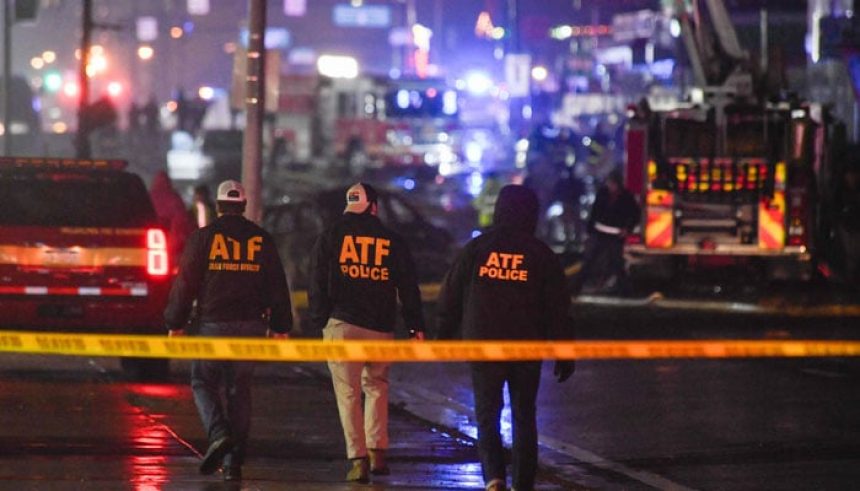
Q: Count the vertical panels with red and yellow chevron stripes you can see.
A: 2